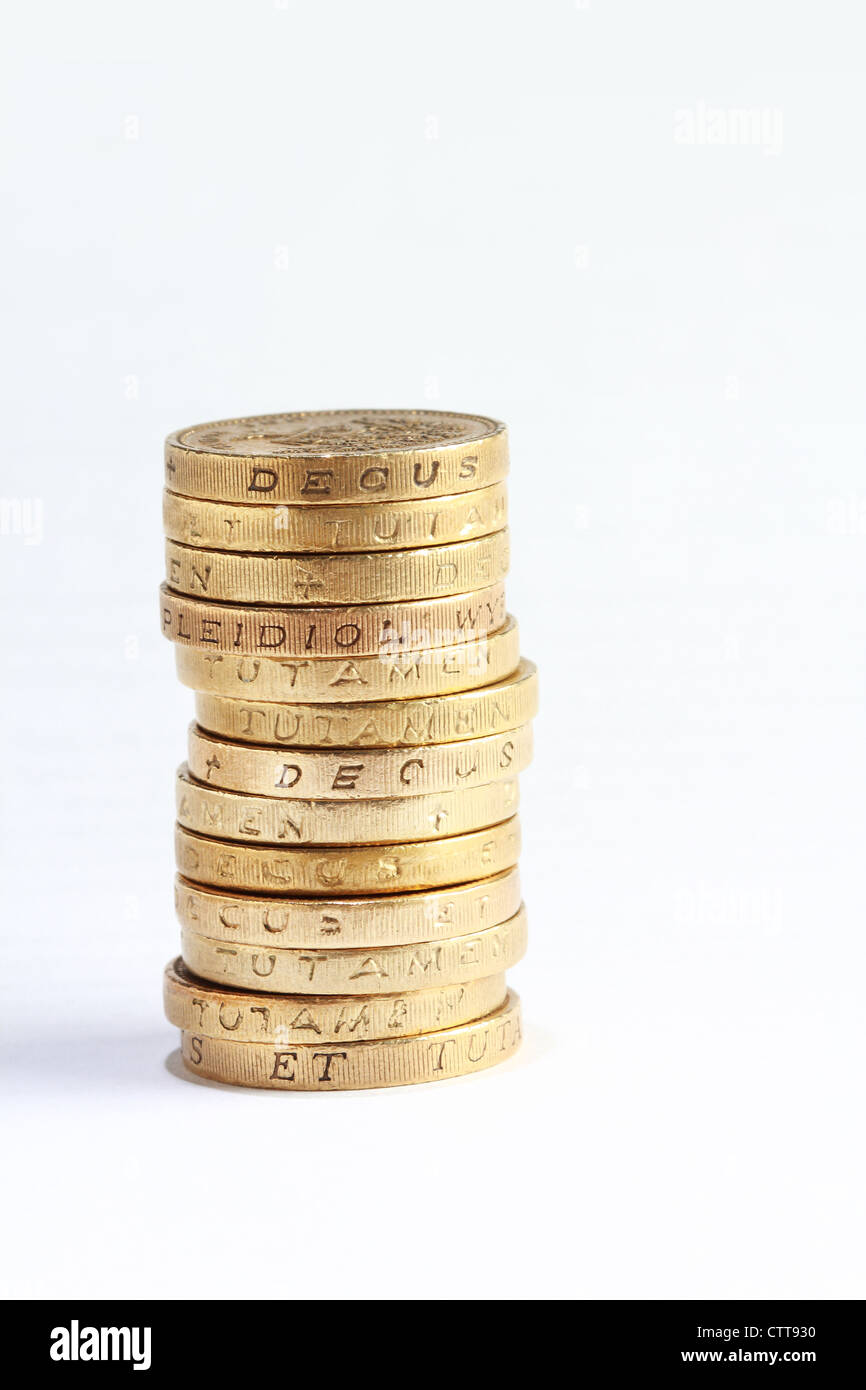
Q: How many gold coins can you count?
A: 13